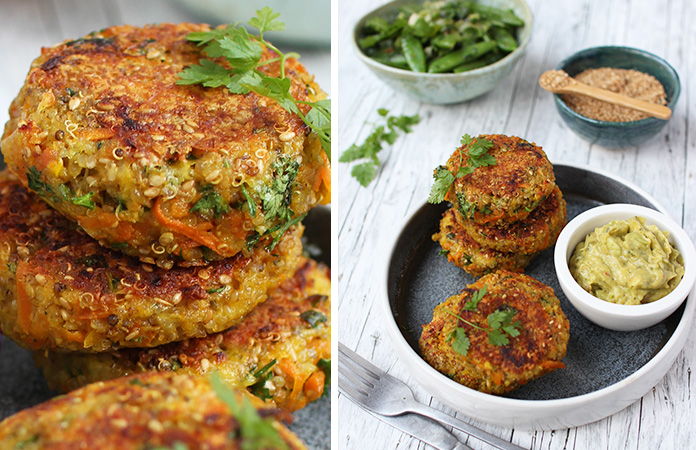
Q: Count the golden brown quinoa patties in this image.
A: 8